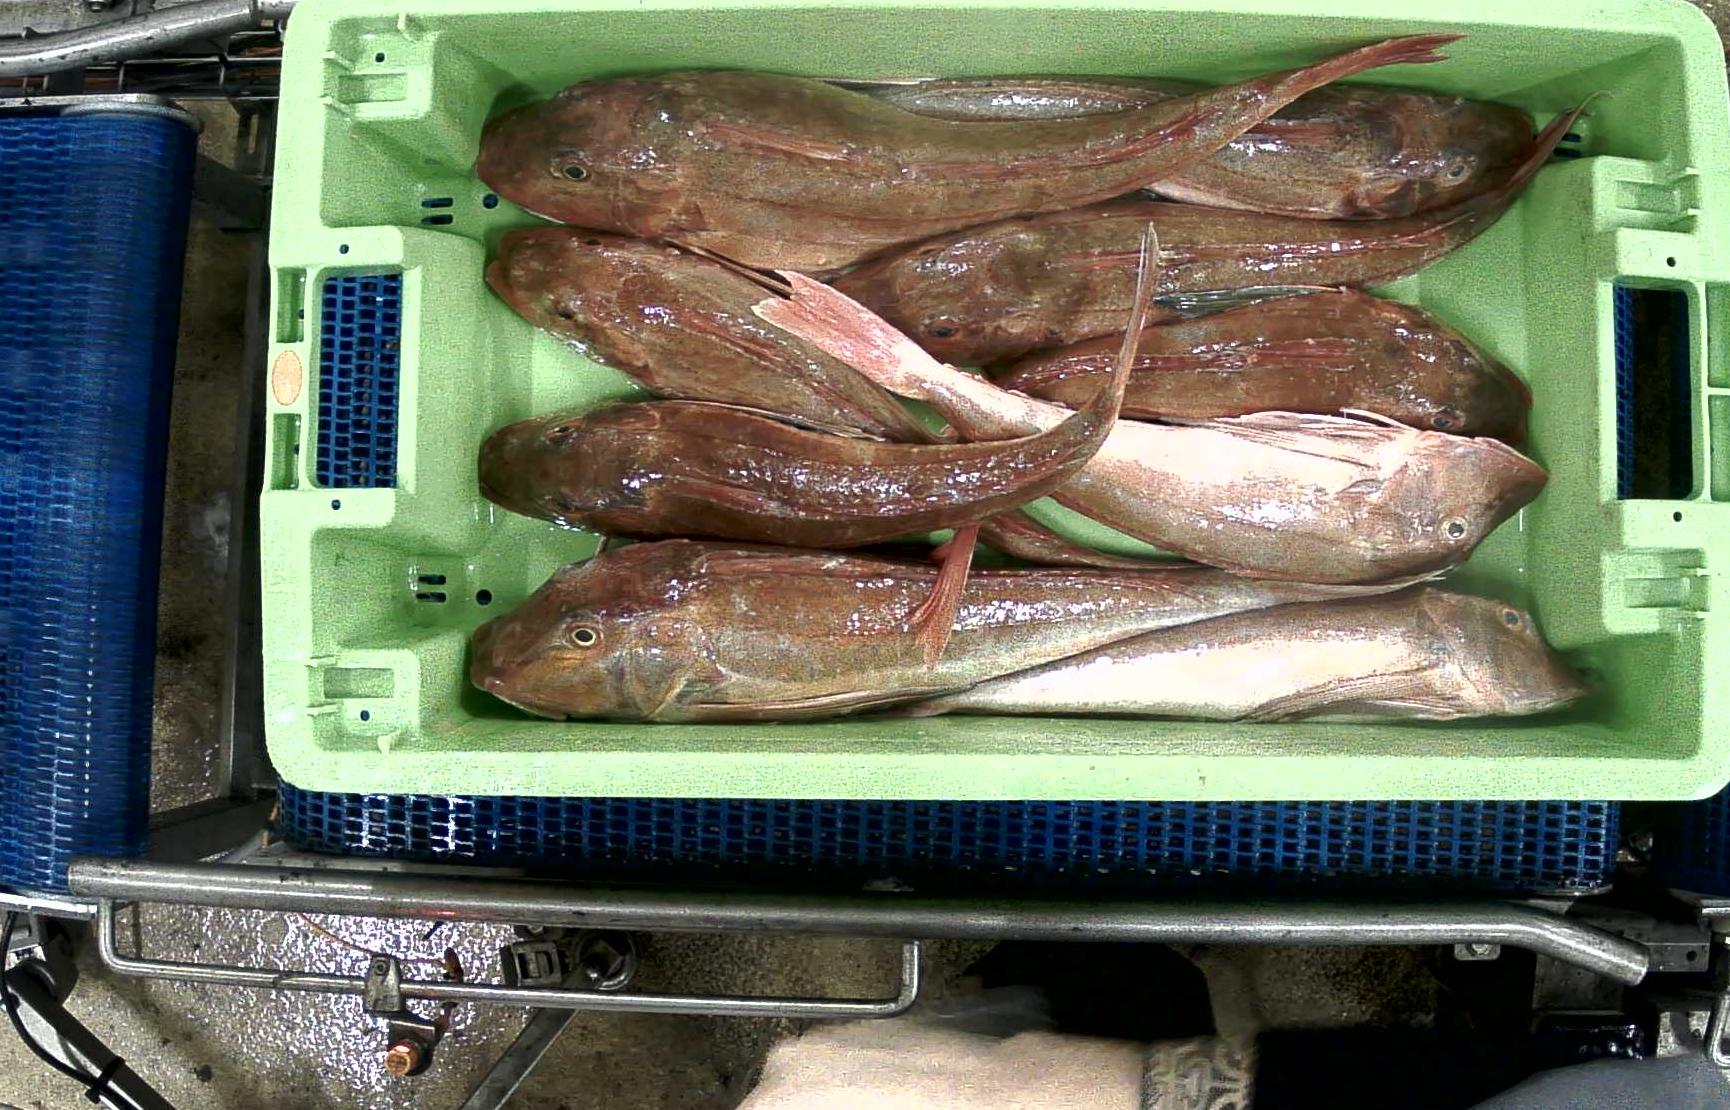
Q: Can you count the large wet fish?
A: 9